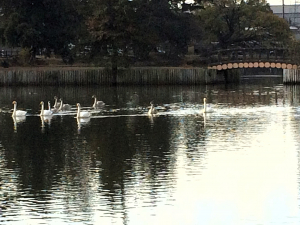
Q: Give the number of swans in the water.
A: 9